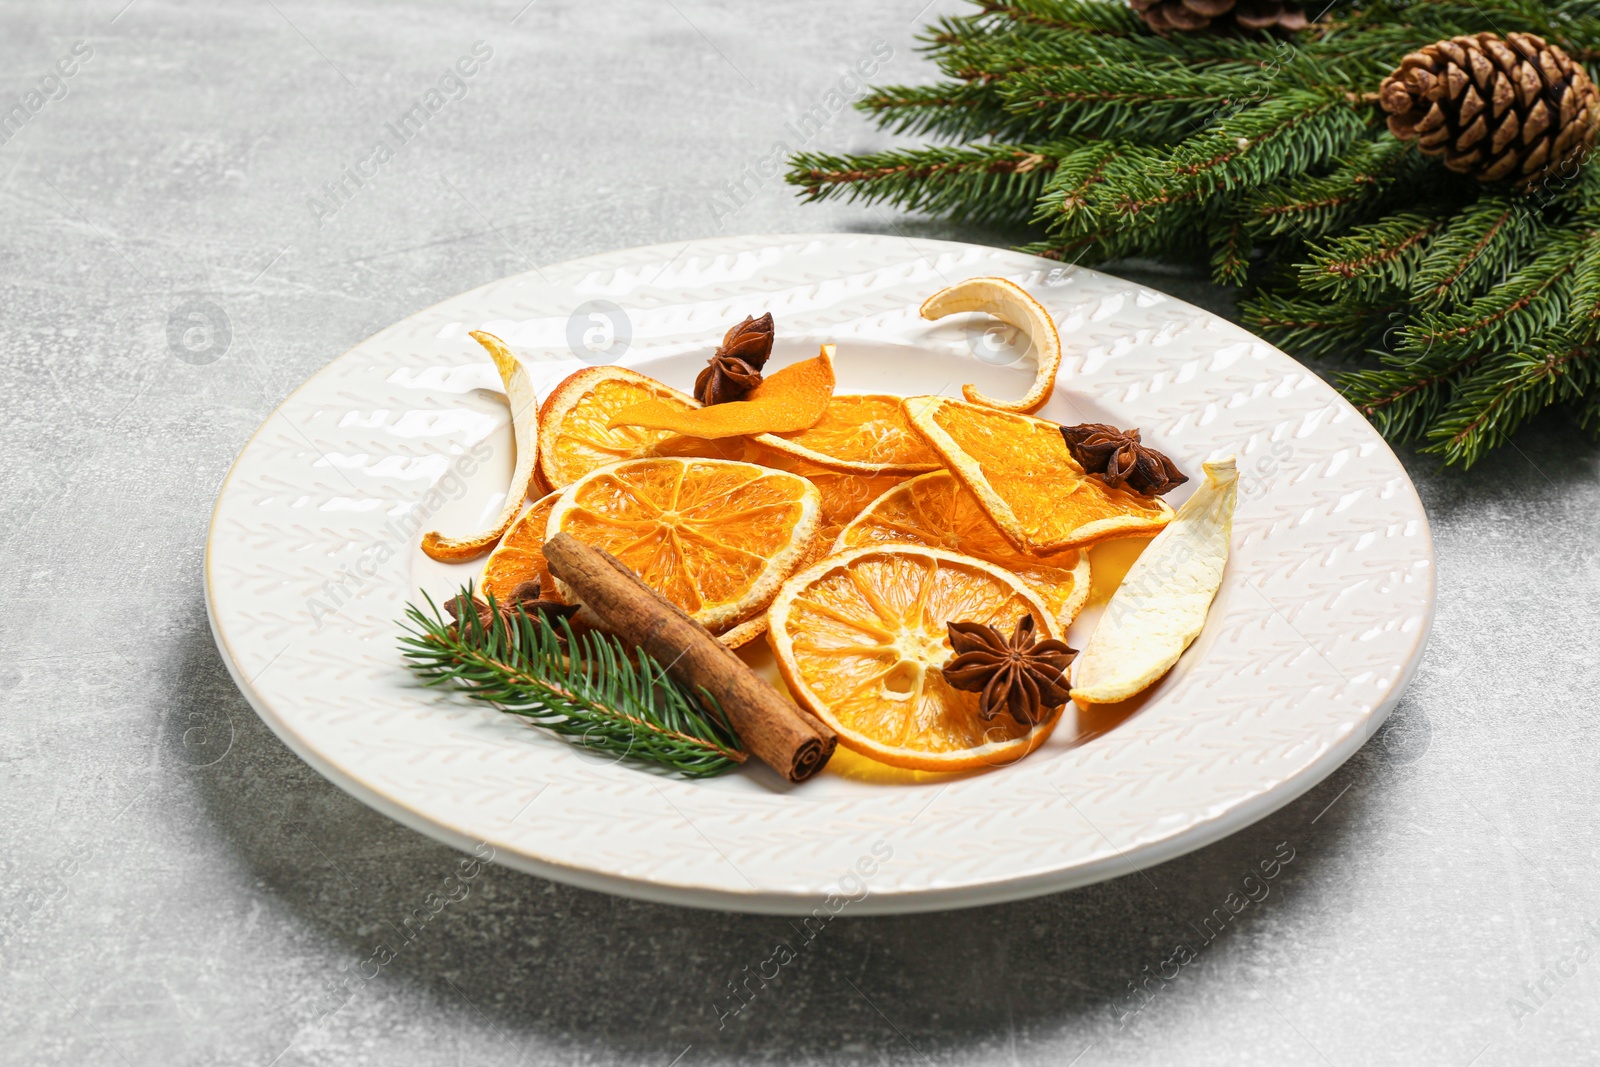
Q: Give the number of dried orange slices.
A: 8